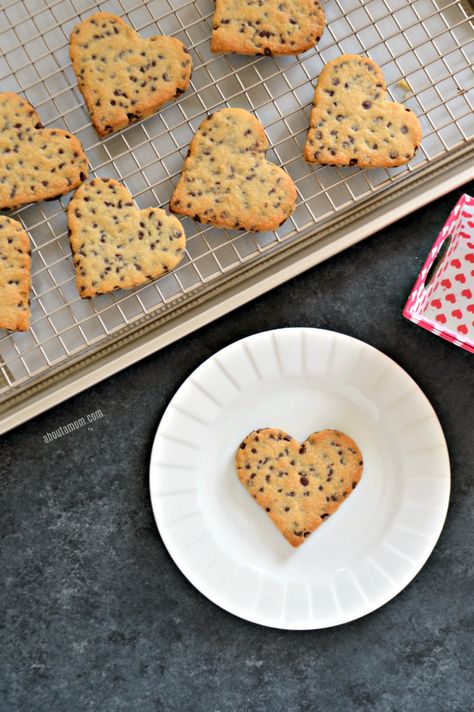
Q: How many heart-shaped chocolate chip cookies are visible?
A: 8